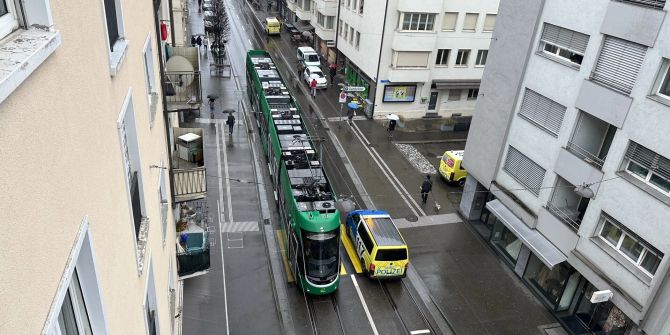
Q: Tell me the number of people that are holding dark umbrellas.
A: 2